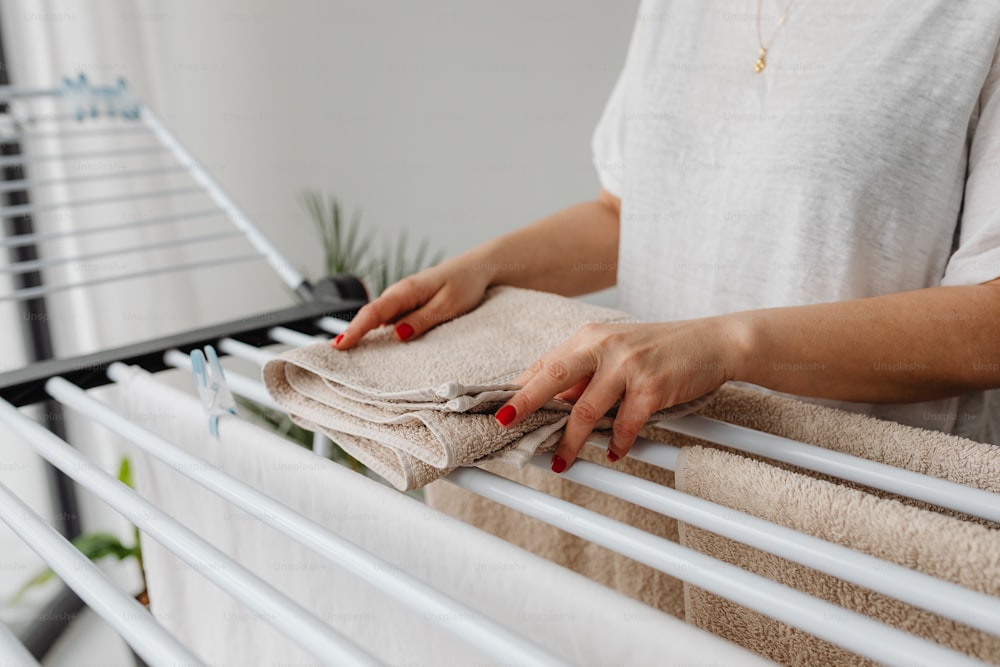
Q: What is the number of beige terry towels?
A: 3